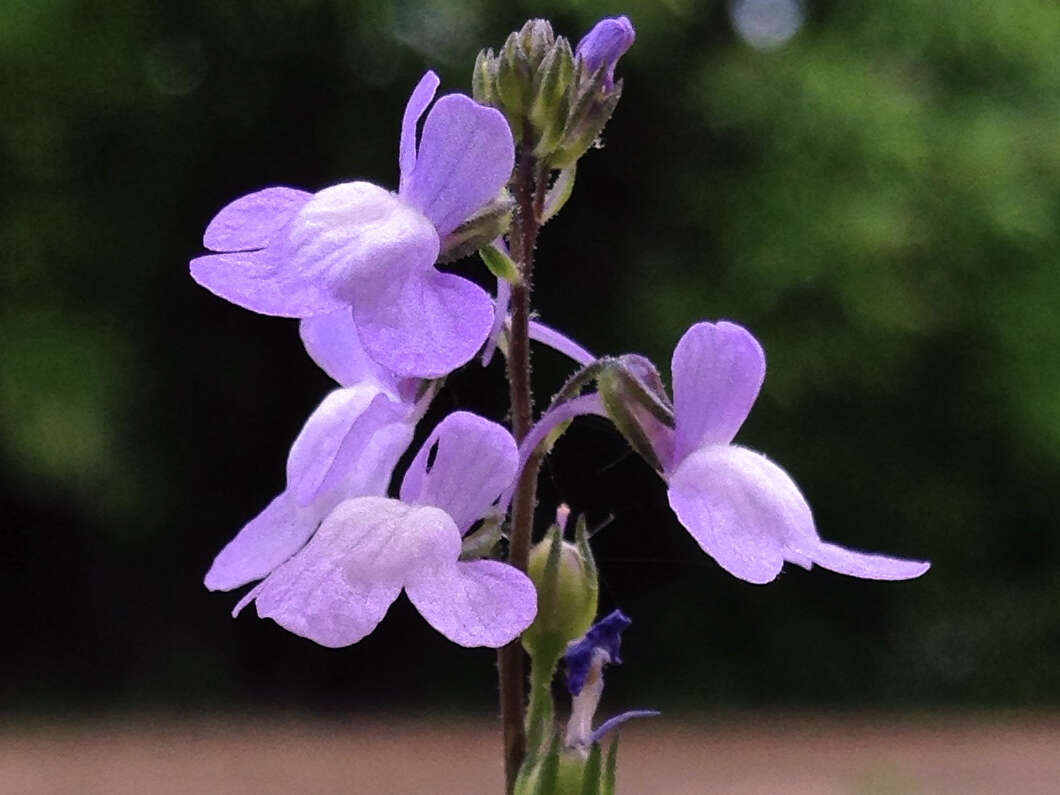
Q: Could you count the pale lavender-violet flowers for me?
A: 4